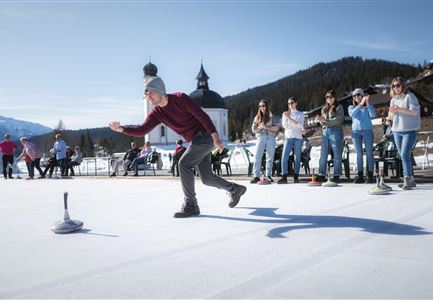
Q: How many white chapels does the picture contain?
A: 1